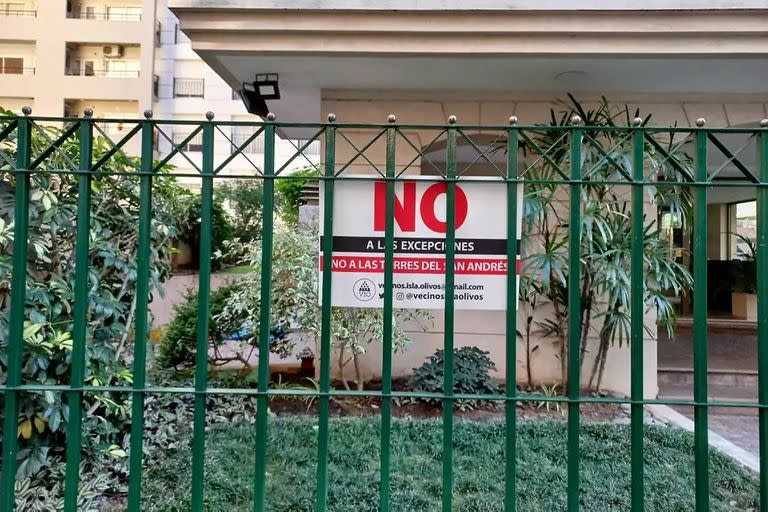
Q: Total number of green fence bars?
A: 13